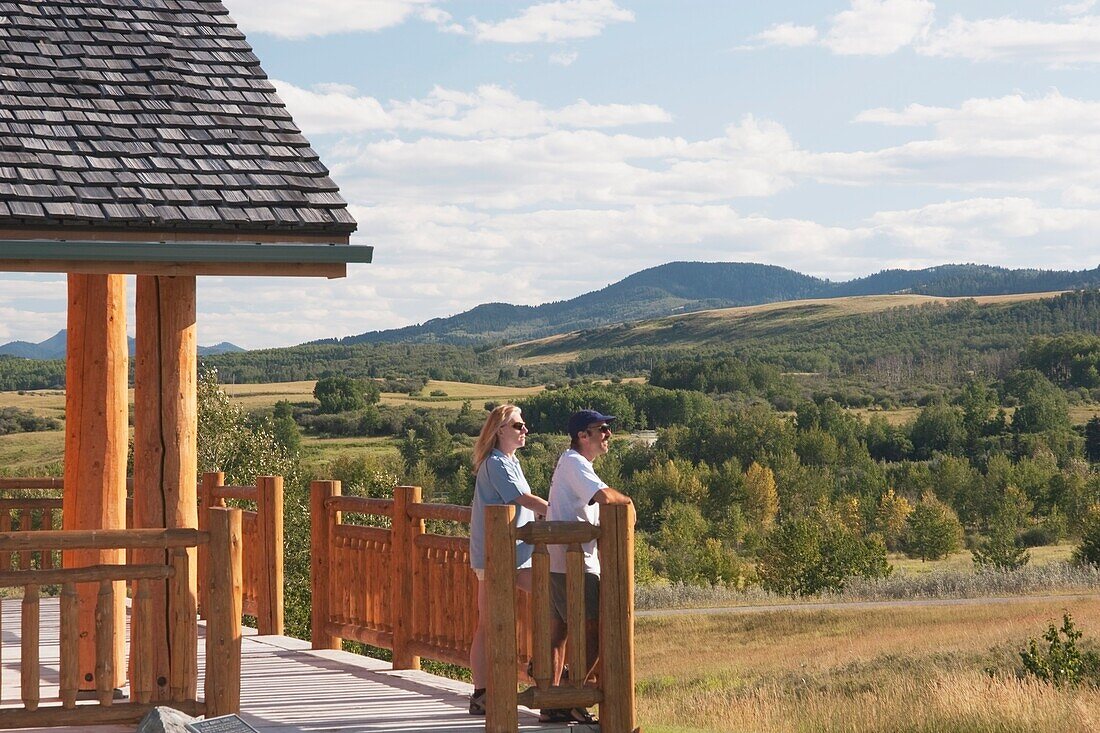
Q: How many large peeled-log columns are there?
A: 2